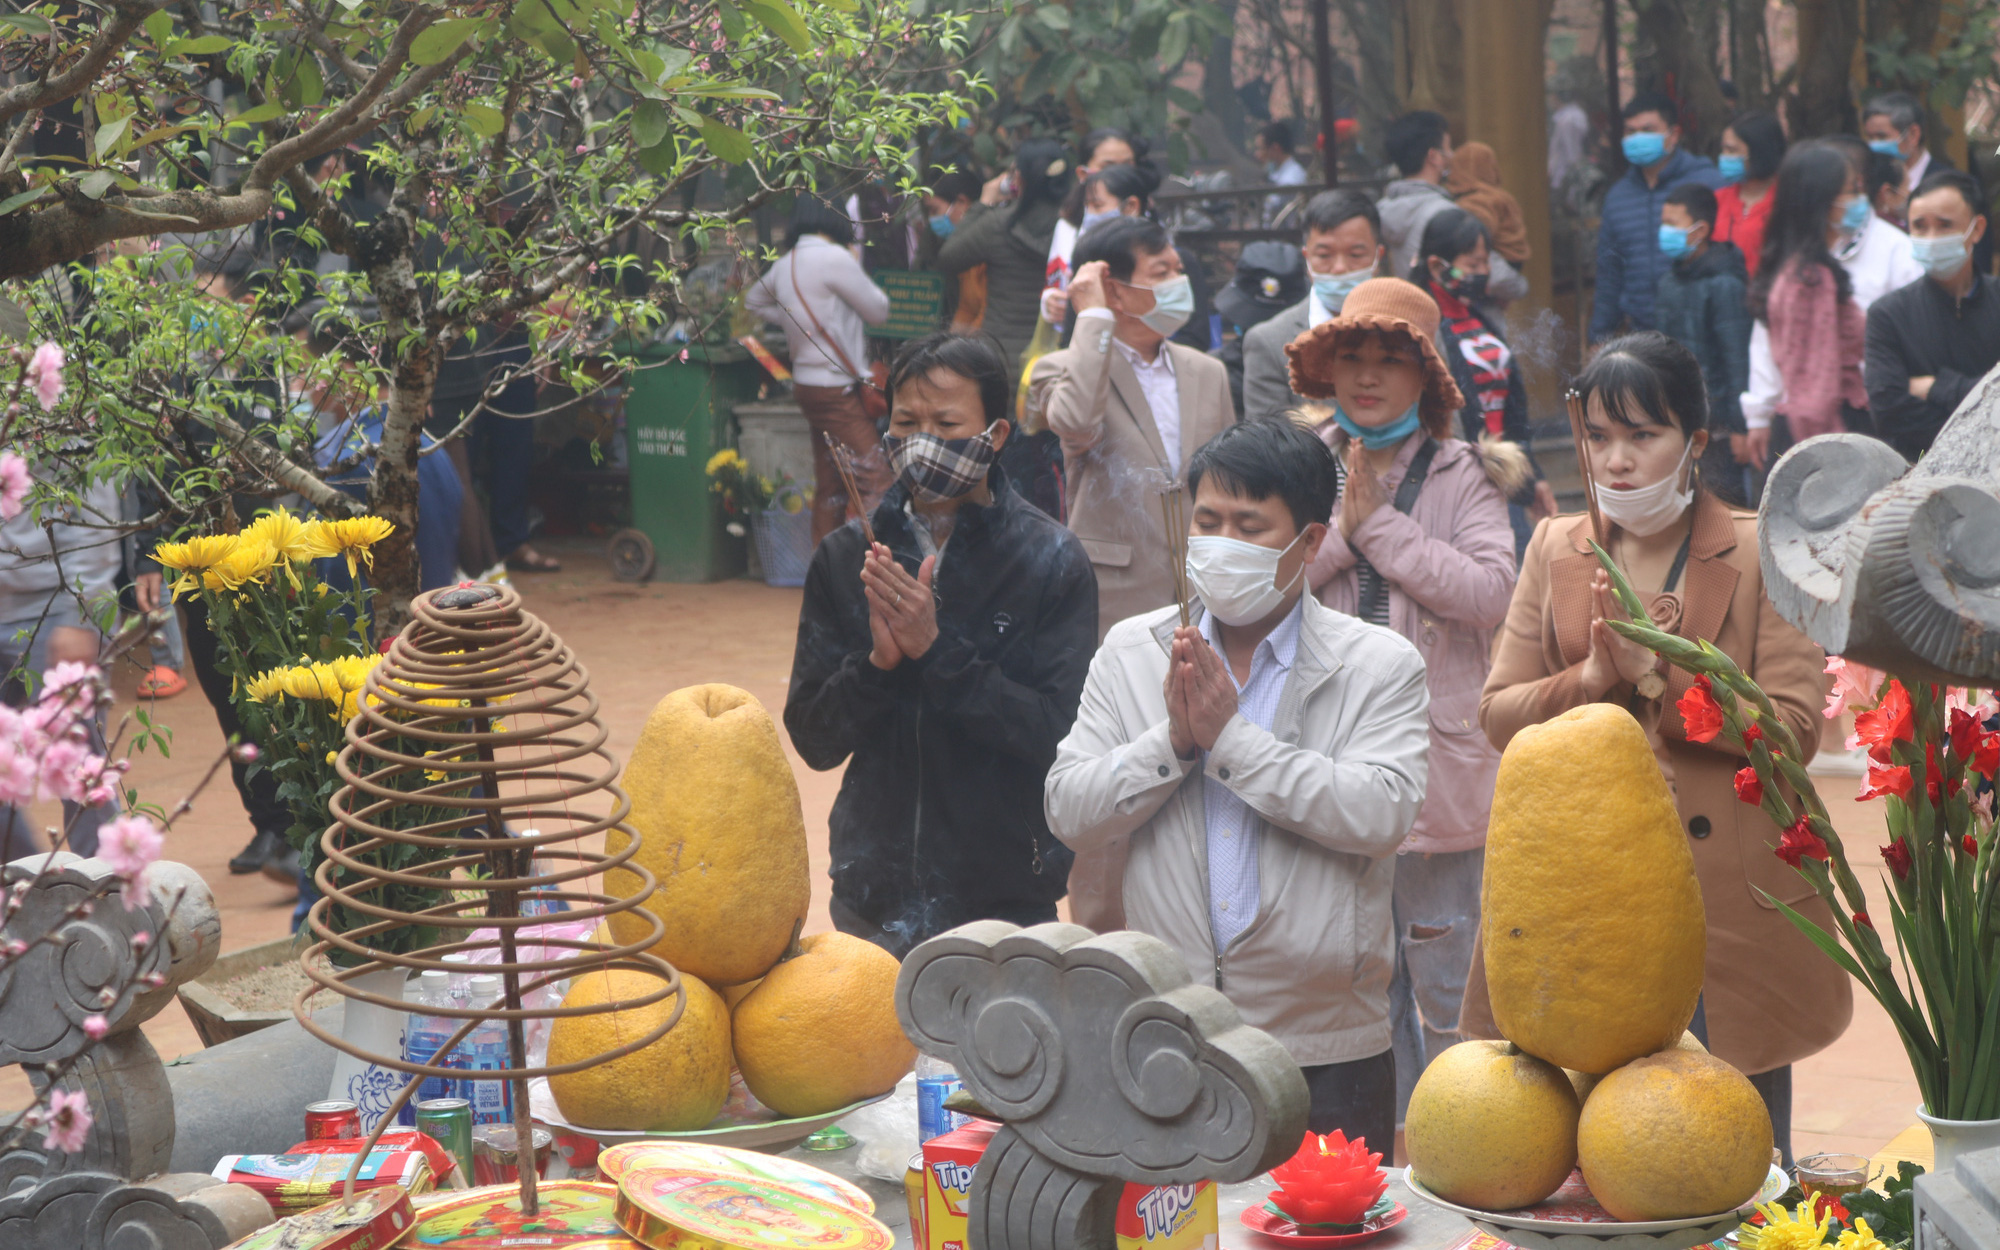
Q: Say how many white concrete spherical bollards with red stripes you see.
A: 0